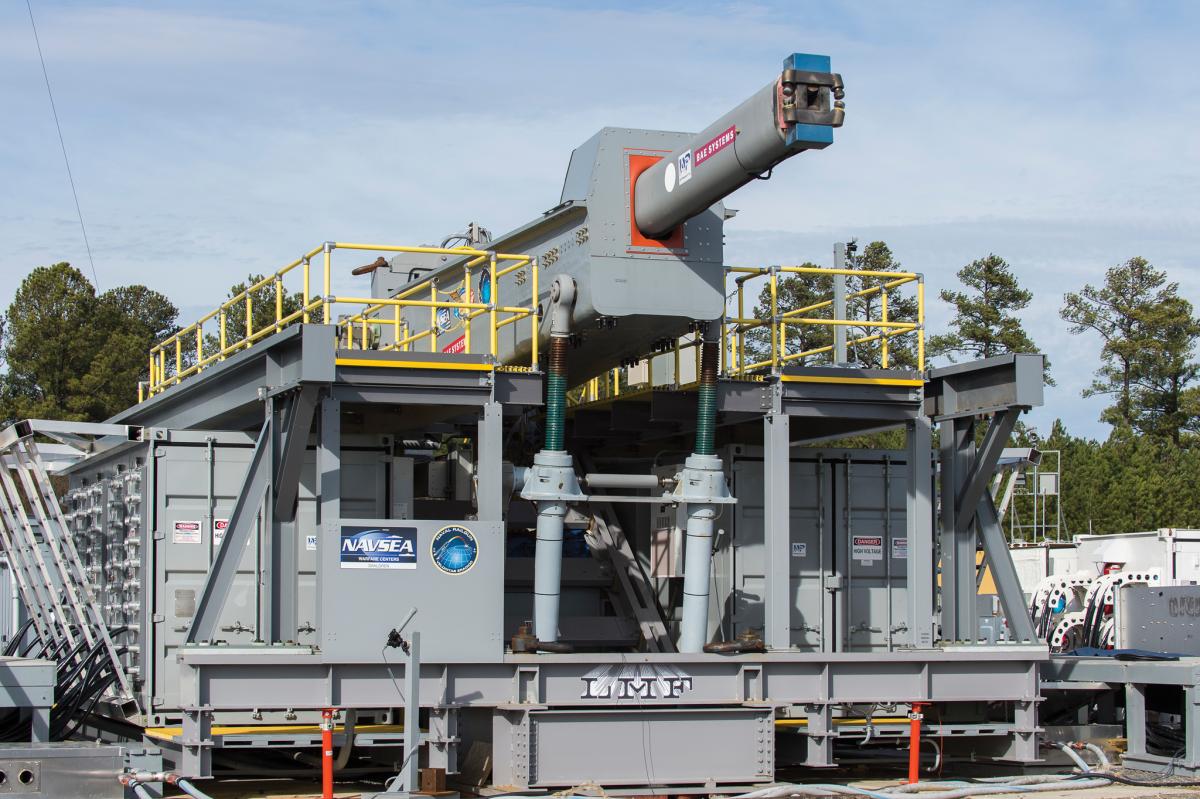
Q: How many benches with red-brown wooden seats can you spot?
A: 0